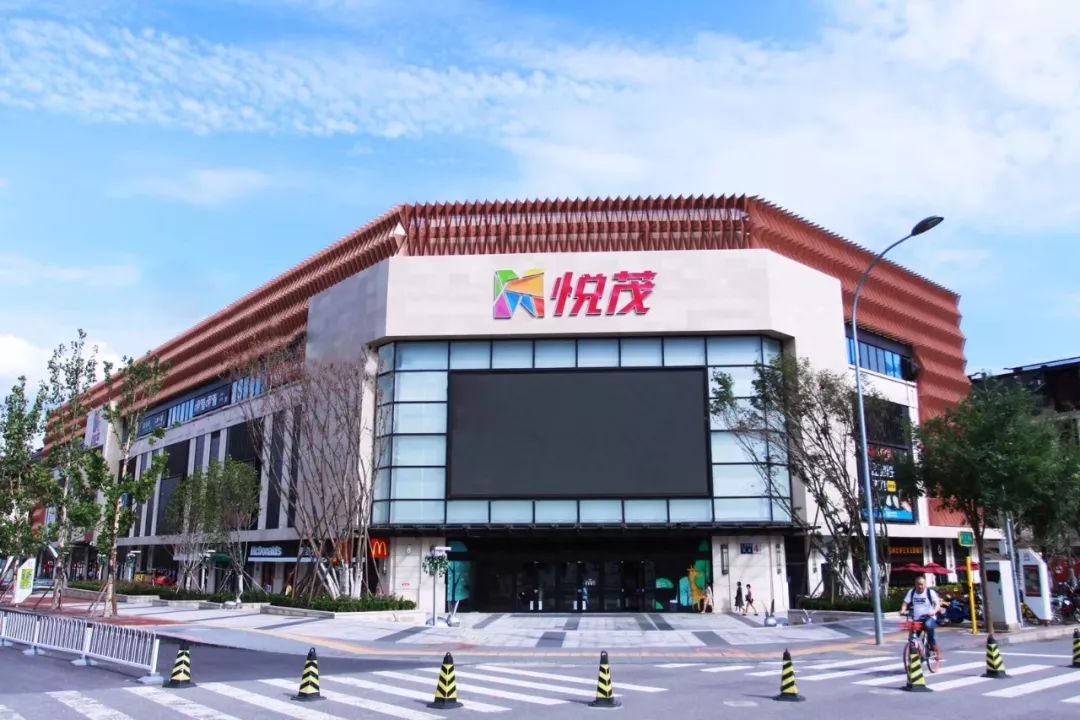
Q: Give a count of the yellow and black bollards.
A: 8